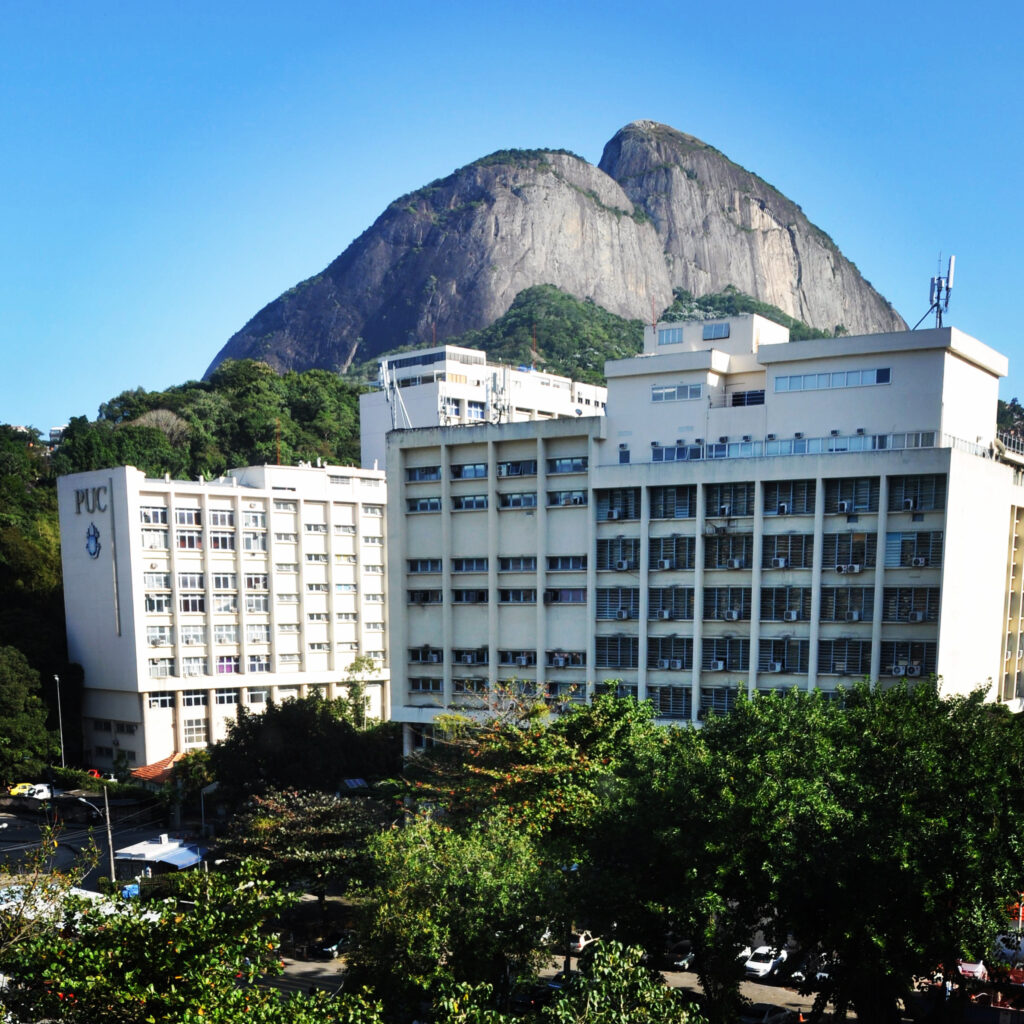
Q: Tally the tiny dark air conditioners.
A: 10